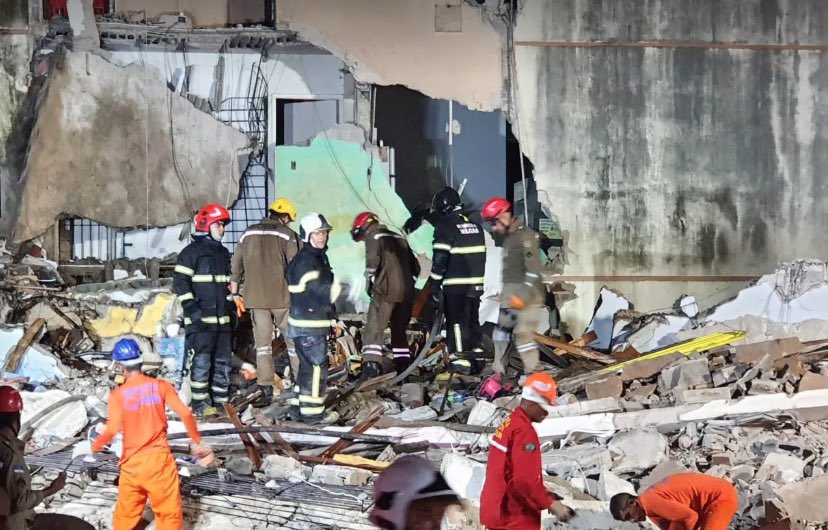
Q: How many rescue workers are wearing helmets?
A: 10